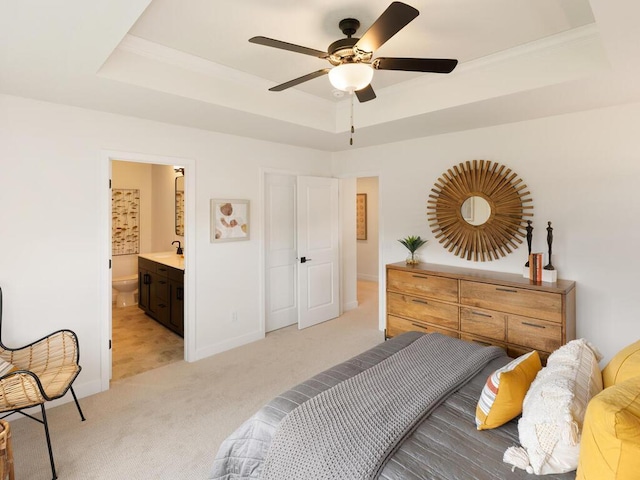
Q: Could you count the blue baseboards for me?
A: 0